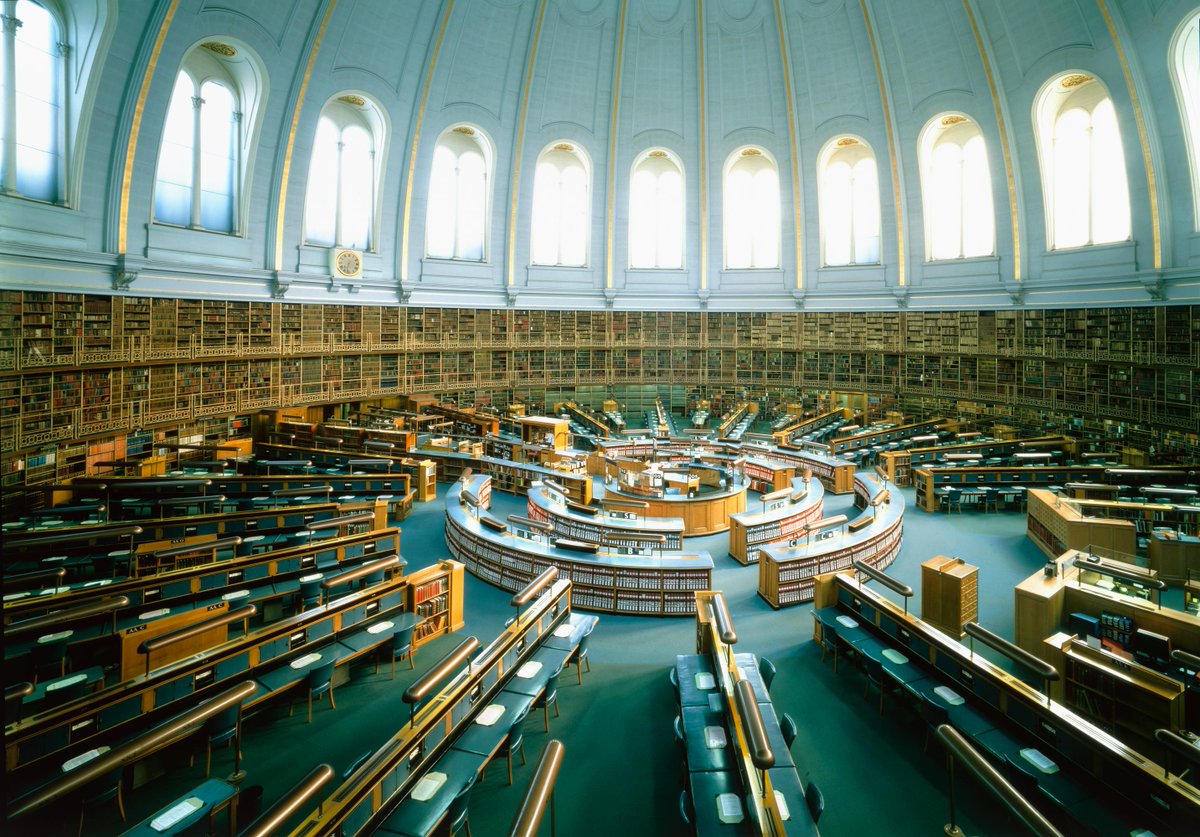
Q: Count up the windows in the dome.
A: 11